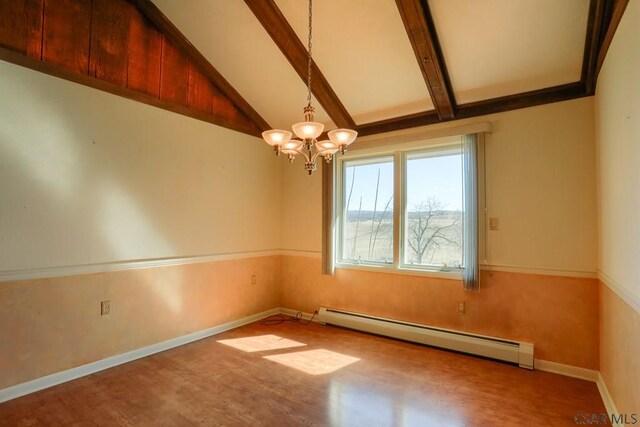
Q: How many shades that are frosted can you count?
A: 5